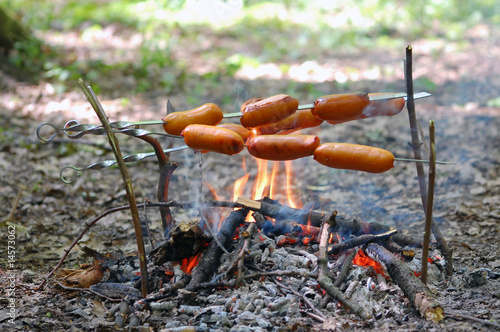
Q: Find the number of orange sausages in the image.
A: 9